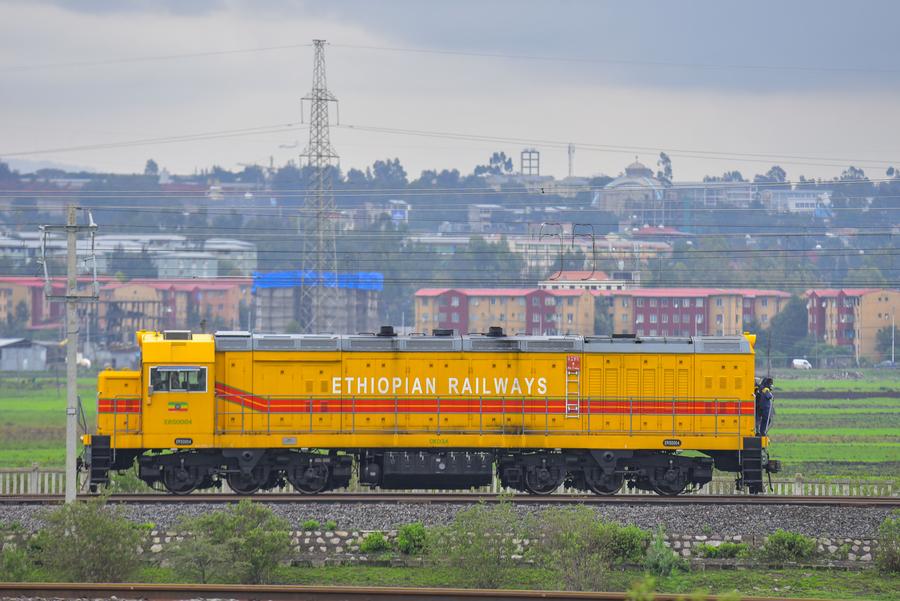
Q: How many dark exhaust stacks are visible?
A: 2